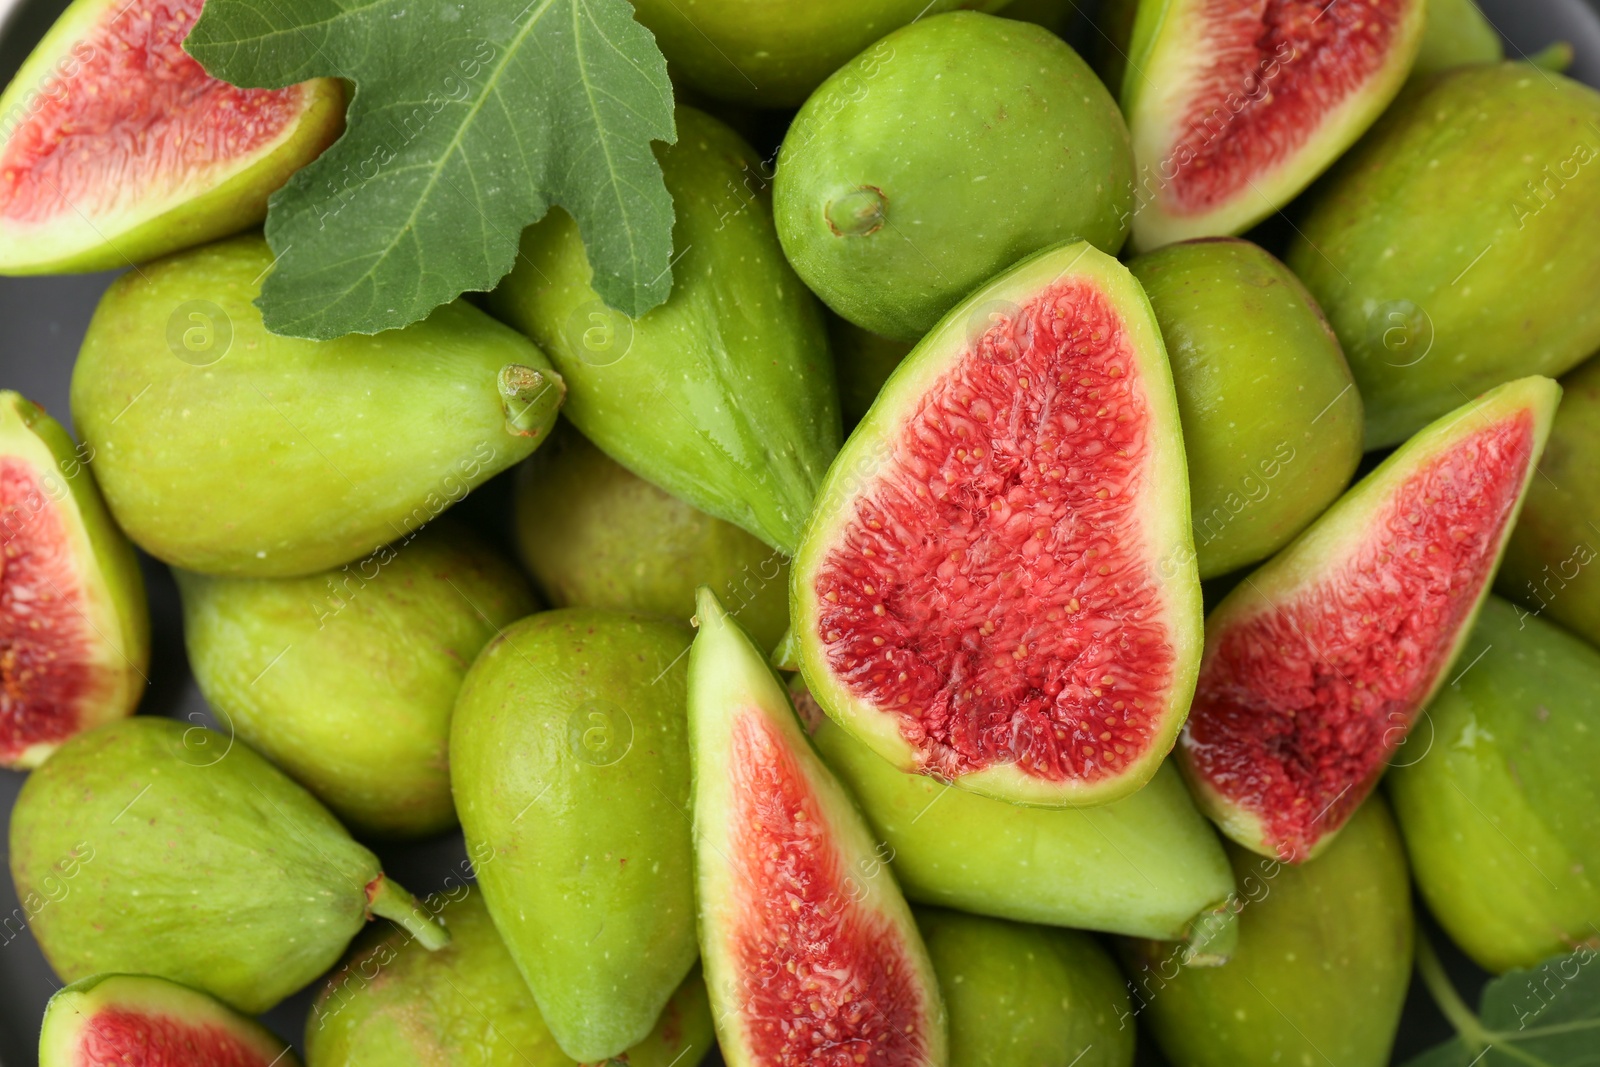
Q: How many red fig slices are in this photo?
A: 7